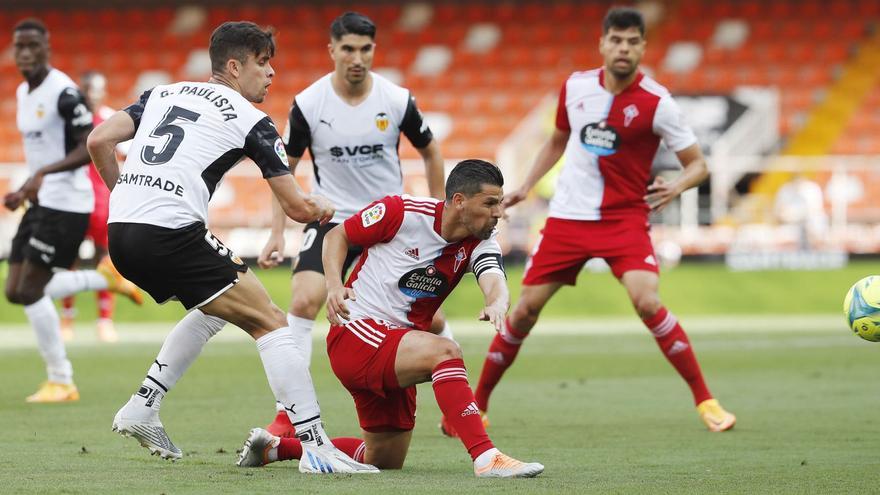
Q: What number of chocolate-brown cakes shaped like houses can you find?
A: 0